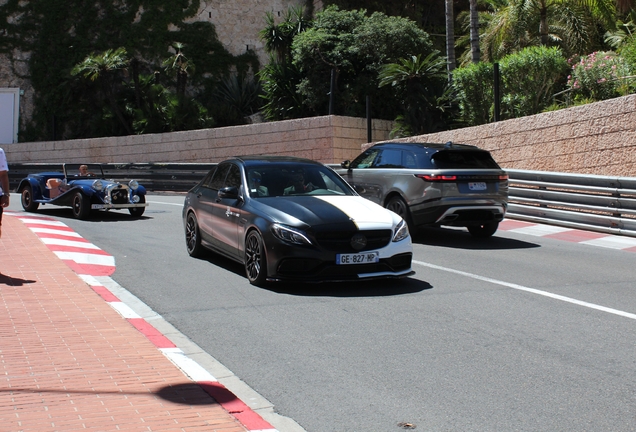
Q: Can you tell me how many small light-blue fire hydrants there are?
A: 0